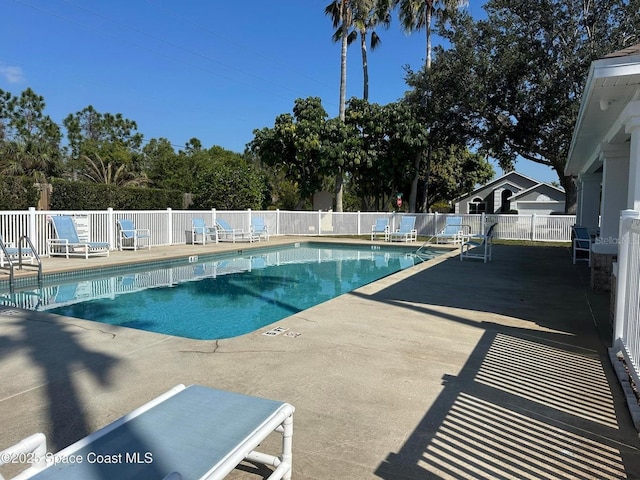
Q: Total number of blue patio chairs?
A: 12